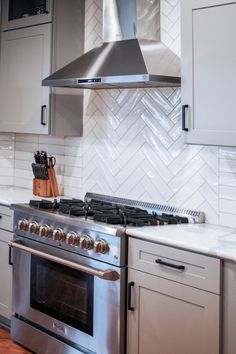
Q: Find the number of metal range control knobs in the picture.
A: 7